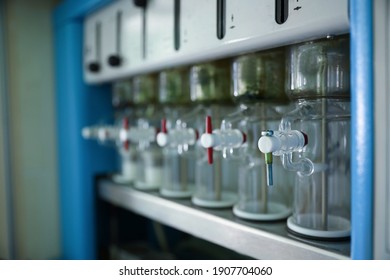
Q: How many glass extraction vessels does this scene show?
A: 6